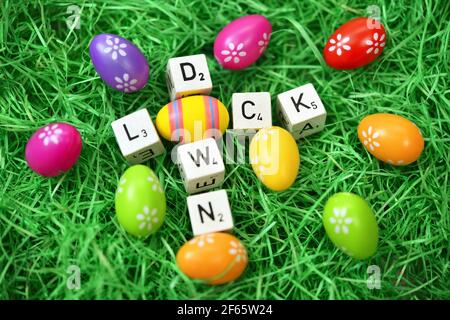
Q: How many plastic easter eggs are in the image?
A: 10